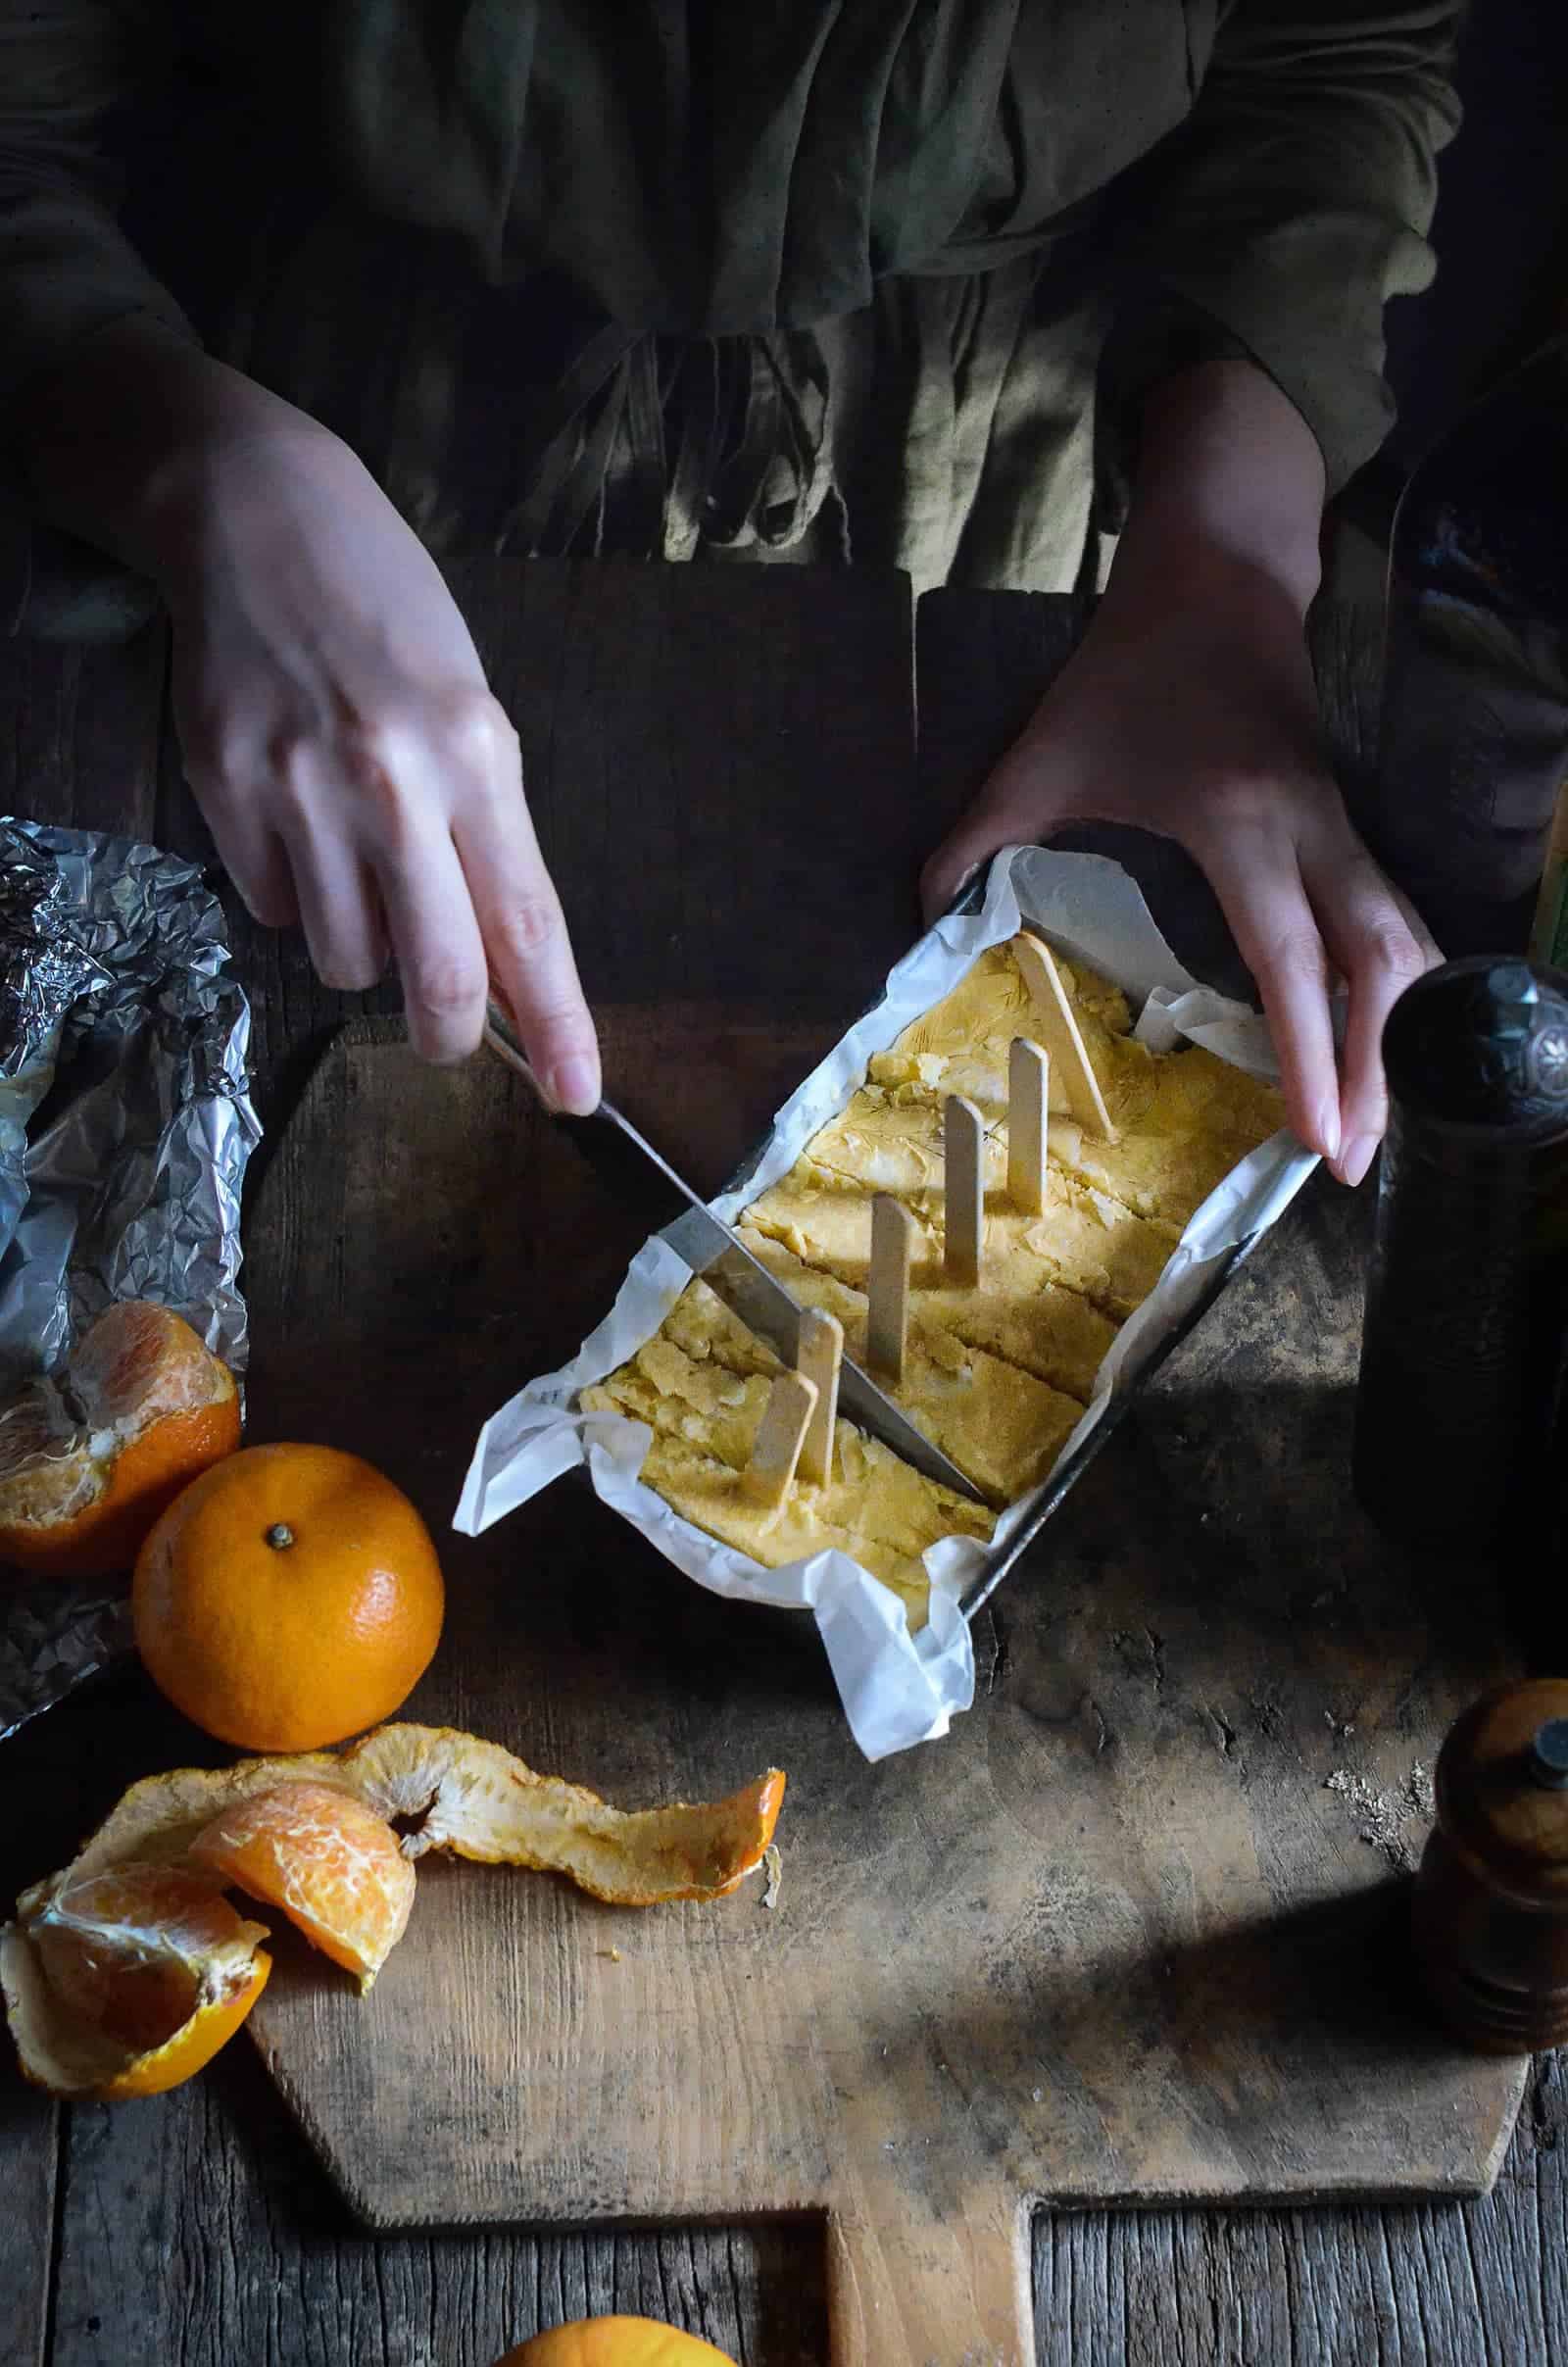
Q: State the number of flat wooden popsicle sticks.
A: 6